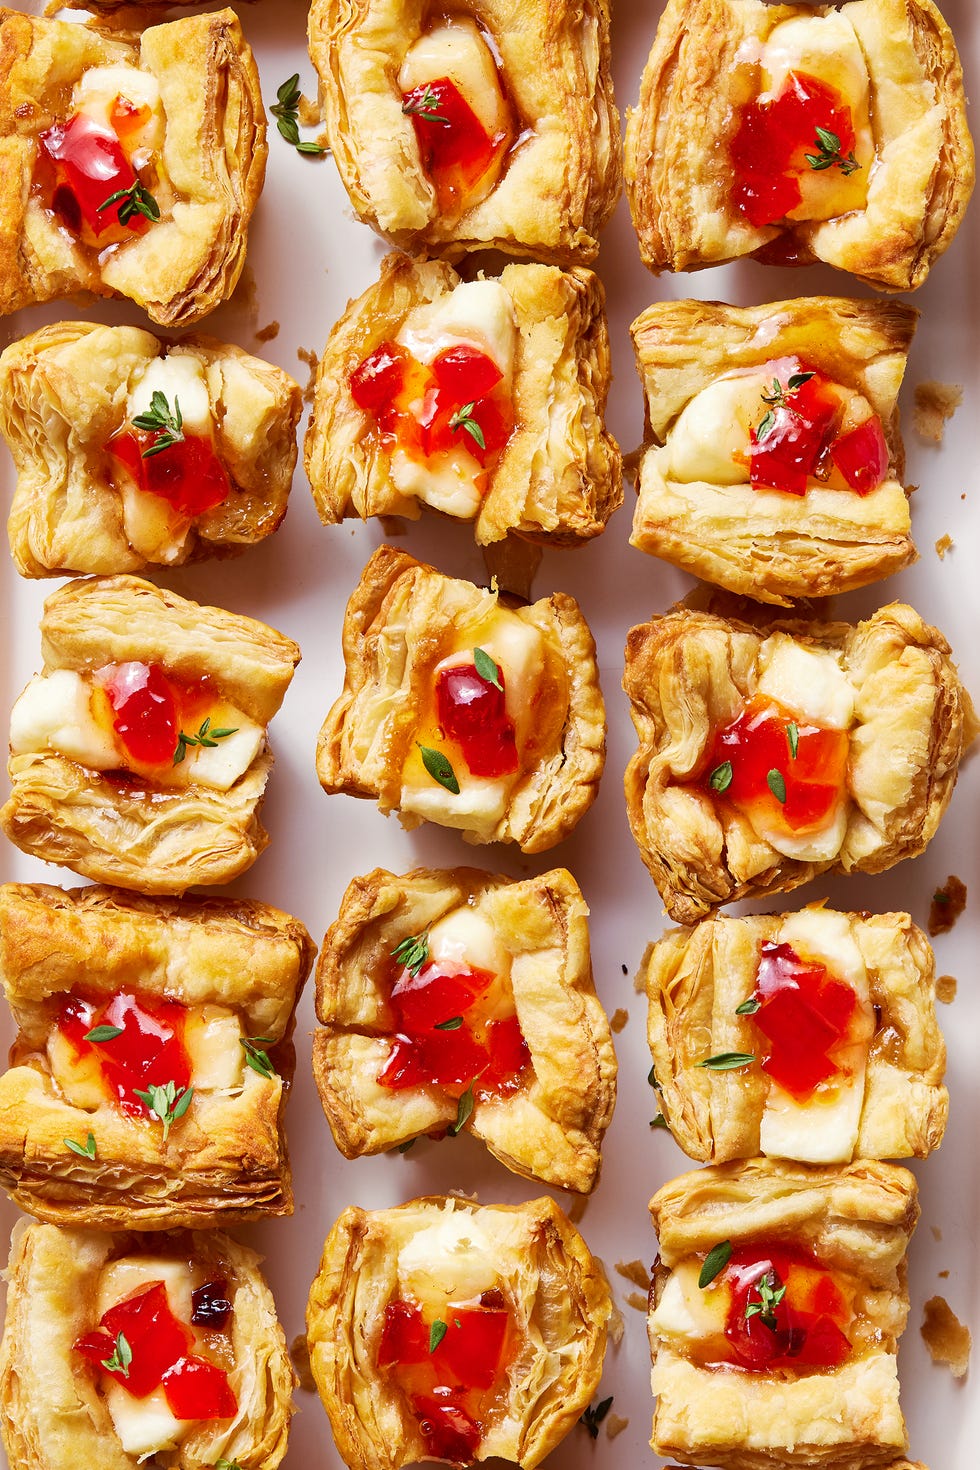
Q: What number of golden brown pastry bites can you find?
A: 15